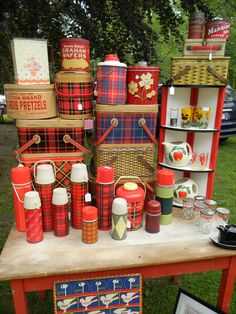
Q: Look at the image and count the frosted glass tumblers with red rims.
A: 6